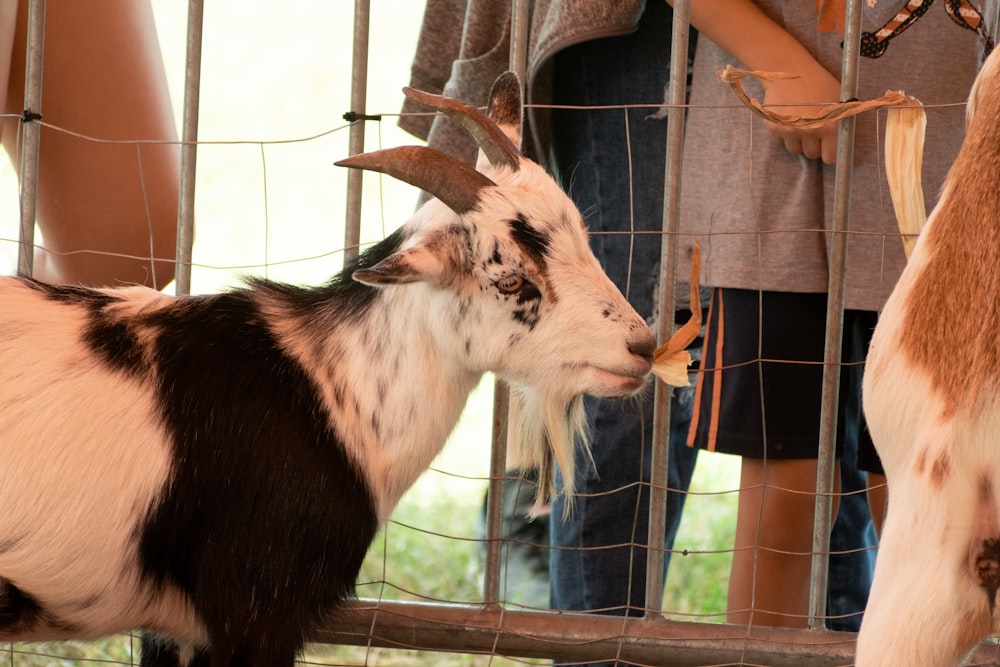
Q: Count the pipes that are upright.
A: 6